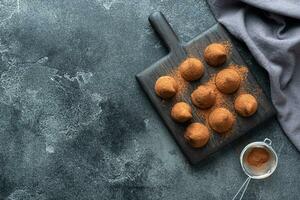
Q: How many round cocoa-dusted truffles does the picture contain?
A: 9